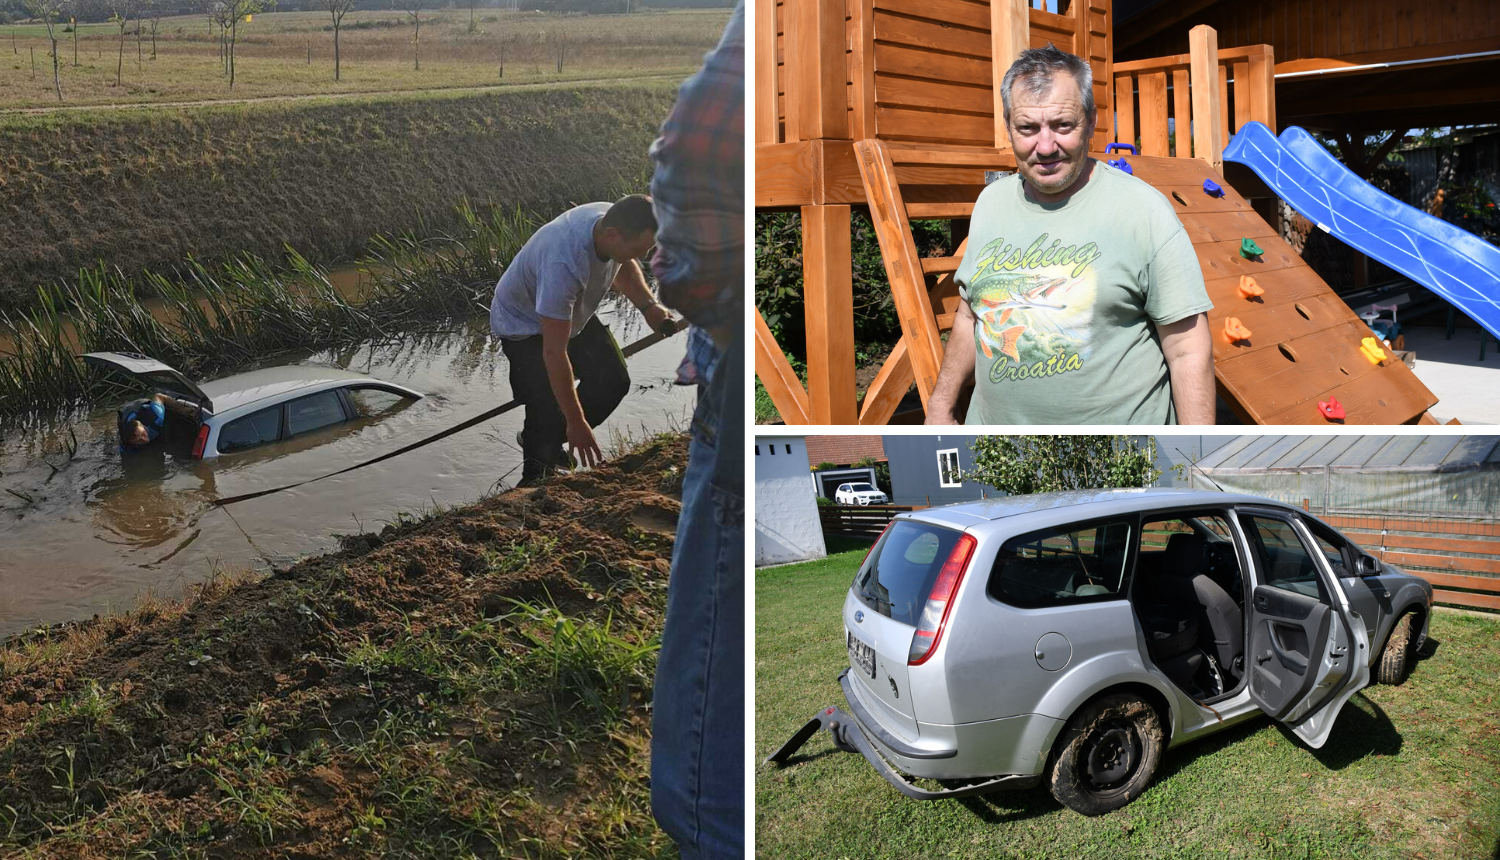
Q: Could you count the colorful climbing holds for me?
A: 7